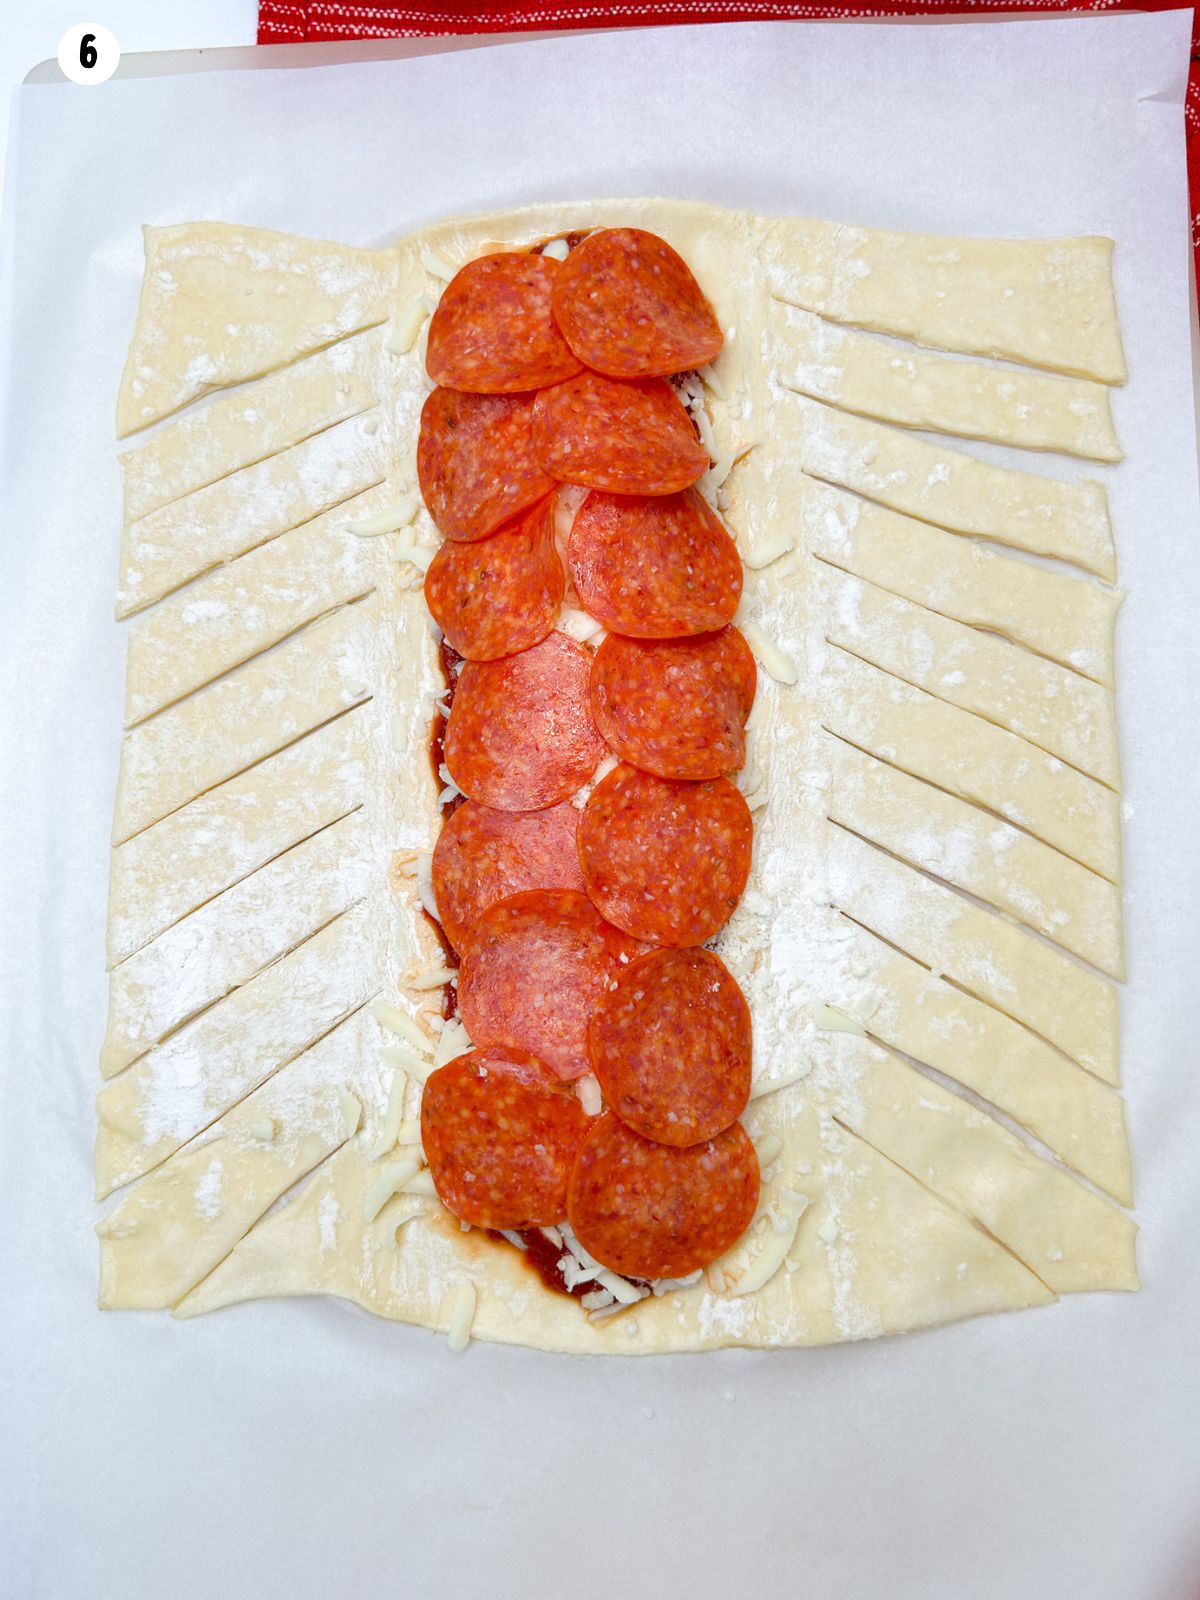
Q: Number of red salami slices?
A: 14